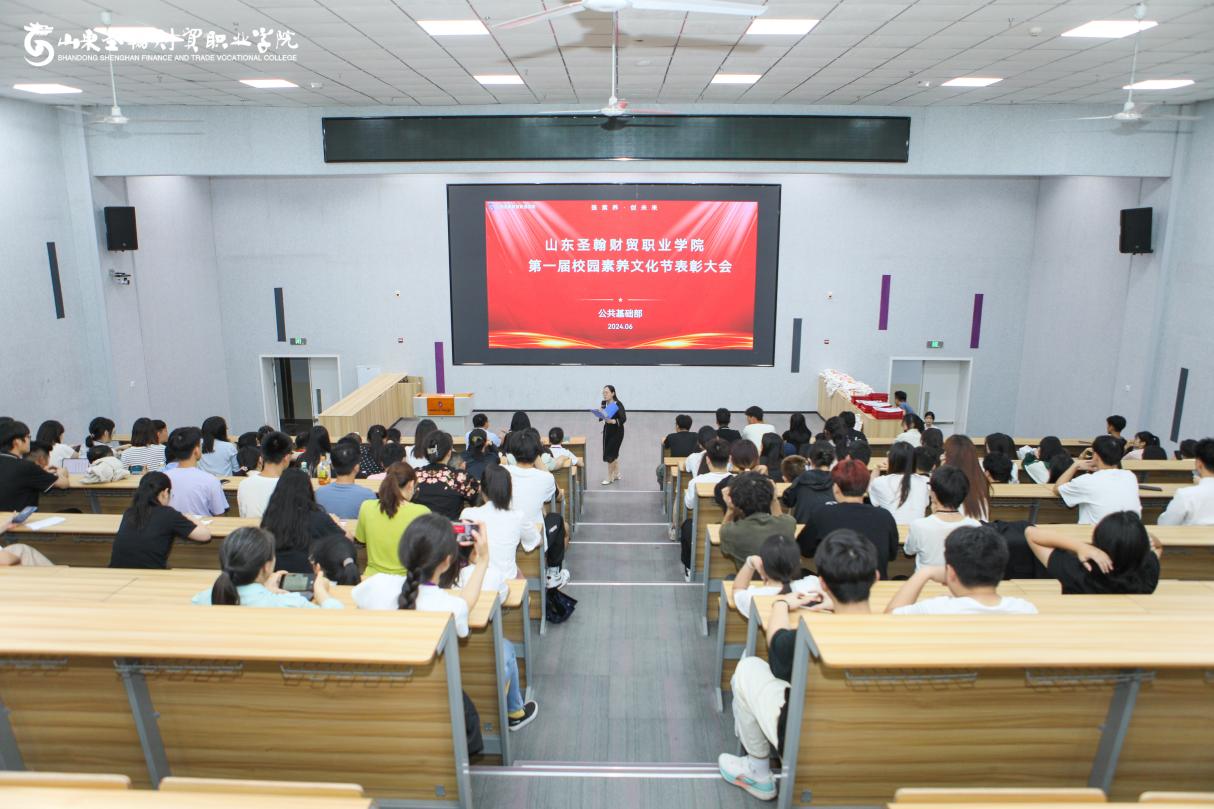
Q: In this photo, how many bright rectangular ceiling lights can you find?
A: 10